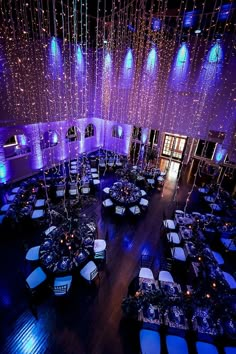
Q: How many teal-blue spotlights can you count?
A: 7